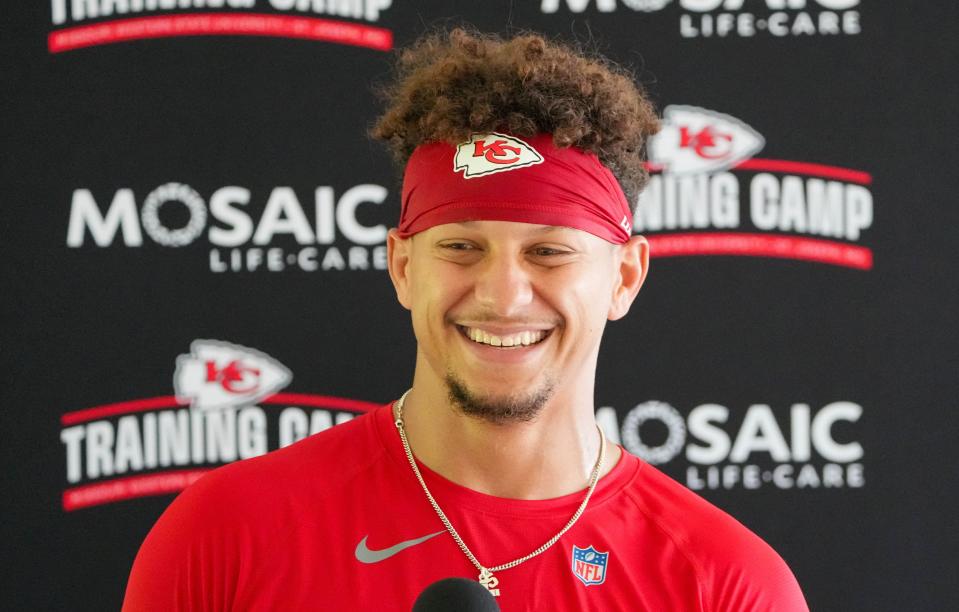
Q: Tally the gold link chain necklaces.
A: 1